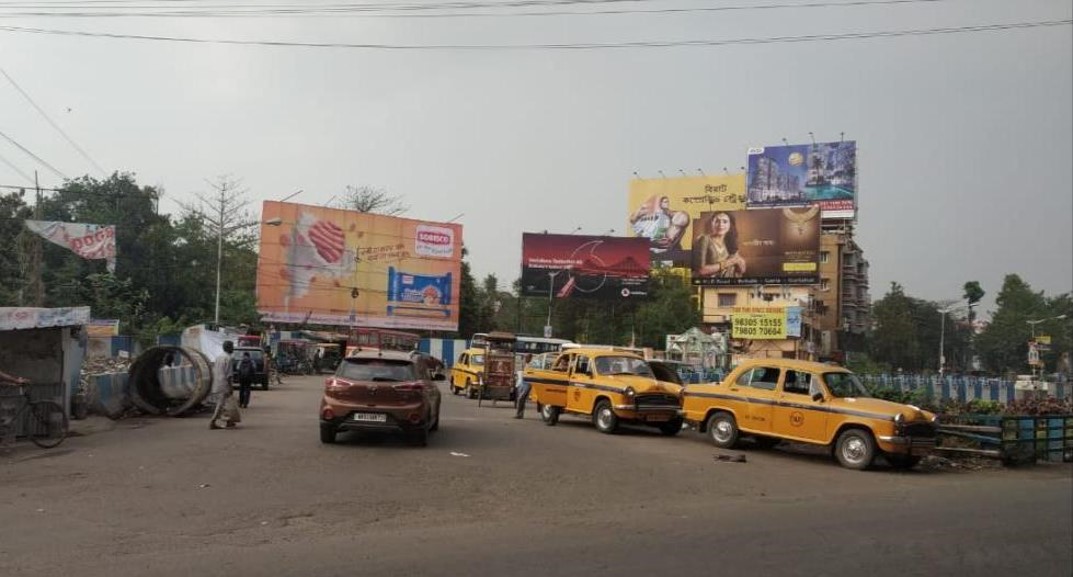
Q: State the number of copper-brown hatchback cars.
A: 1